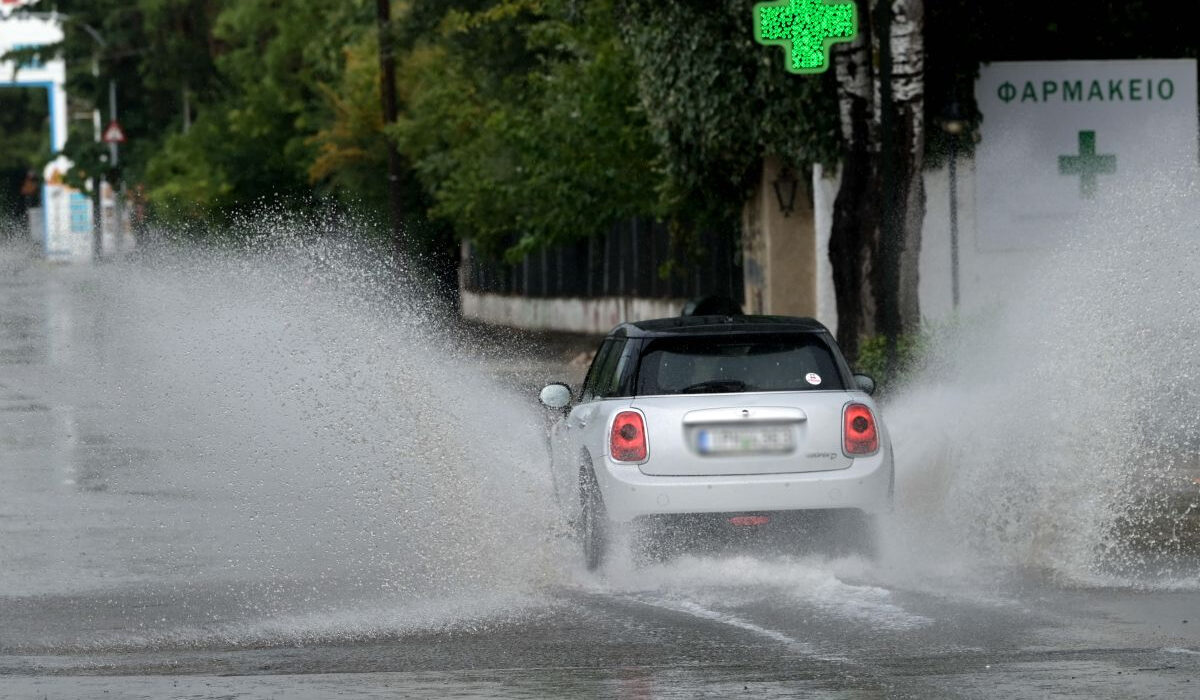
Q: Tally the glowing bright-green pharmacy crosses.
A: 1